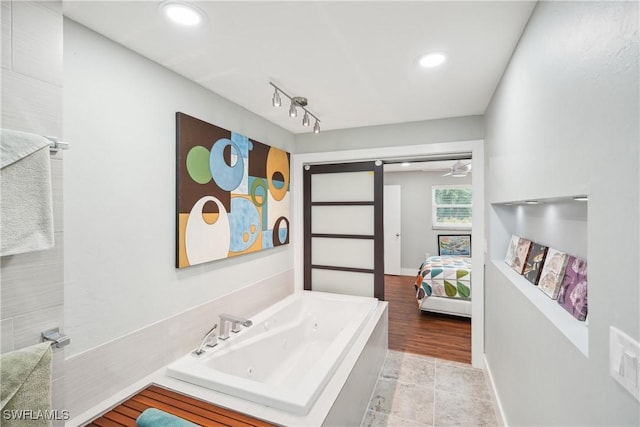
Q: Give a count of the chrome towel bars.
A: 2